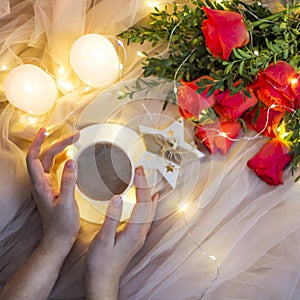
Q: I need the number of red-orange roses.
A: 7